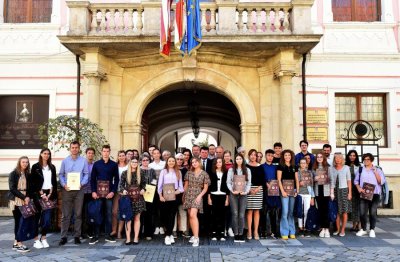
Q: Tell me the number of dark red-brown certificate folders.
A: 11